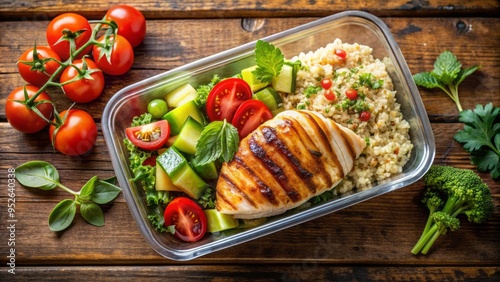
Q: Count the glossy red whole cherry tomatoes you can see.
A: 7